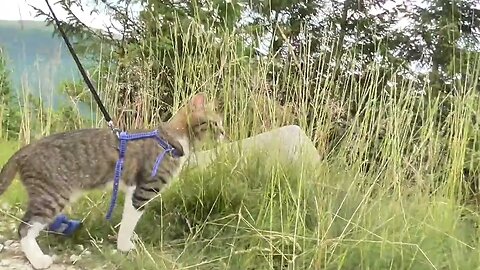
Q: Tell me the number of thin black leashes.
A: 1